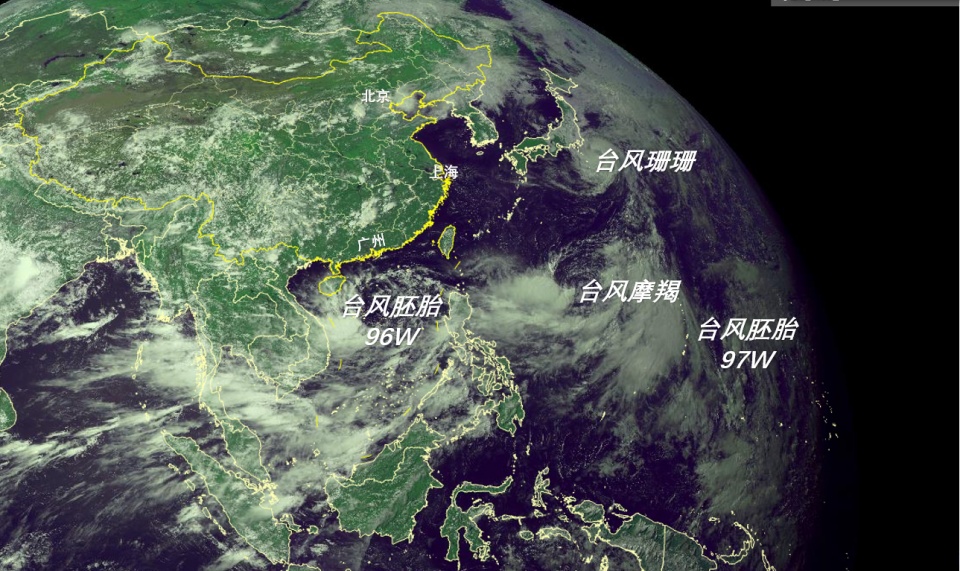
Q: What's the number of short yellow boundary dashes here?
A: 9